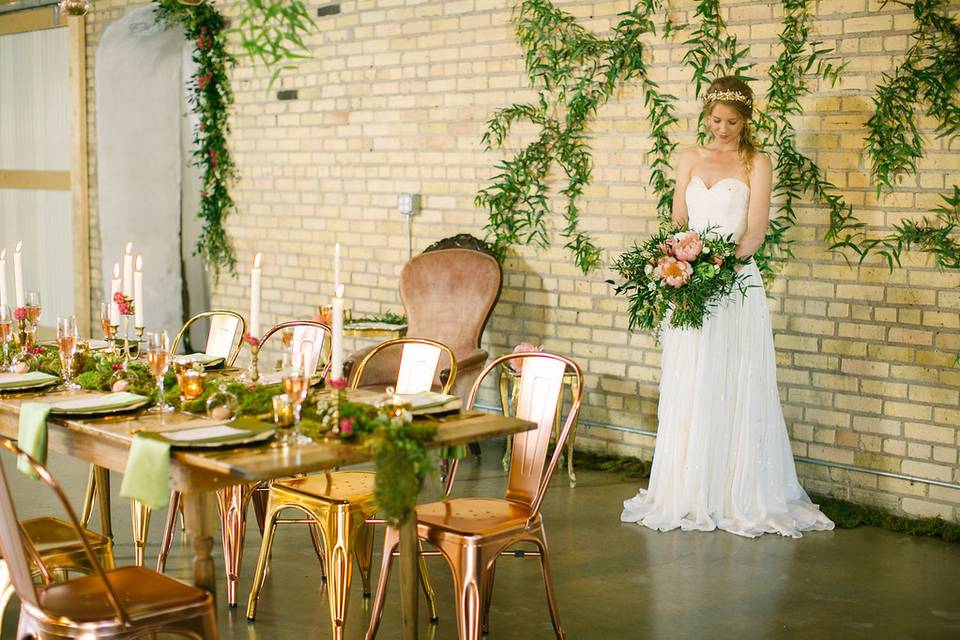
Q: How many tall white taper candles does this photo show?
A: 8